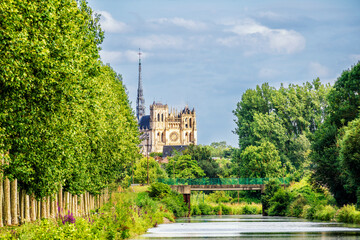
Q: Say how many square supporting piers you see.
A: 2